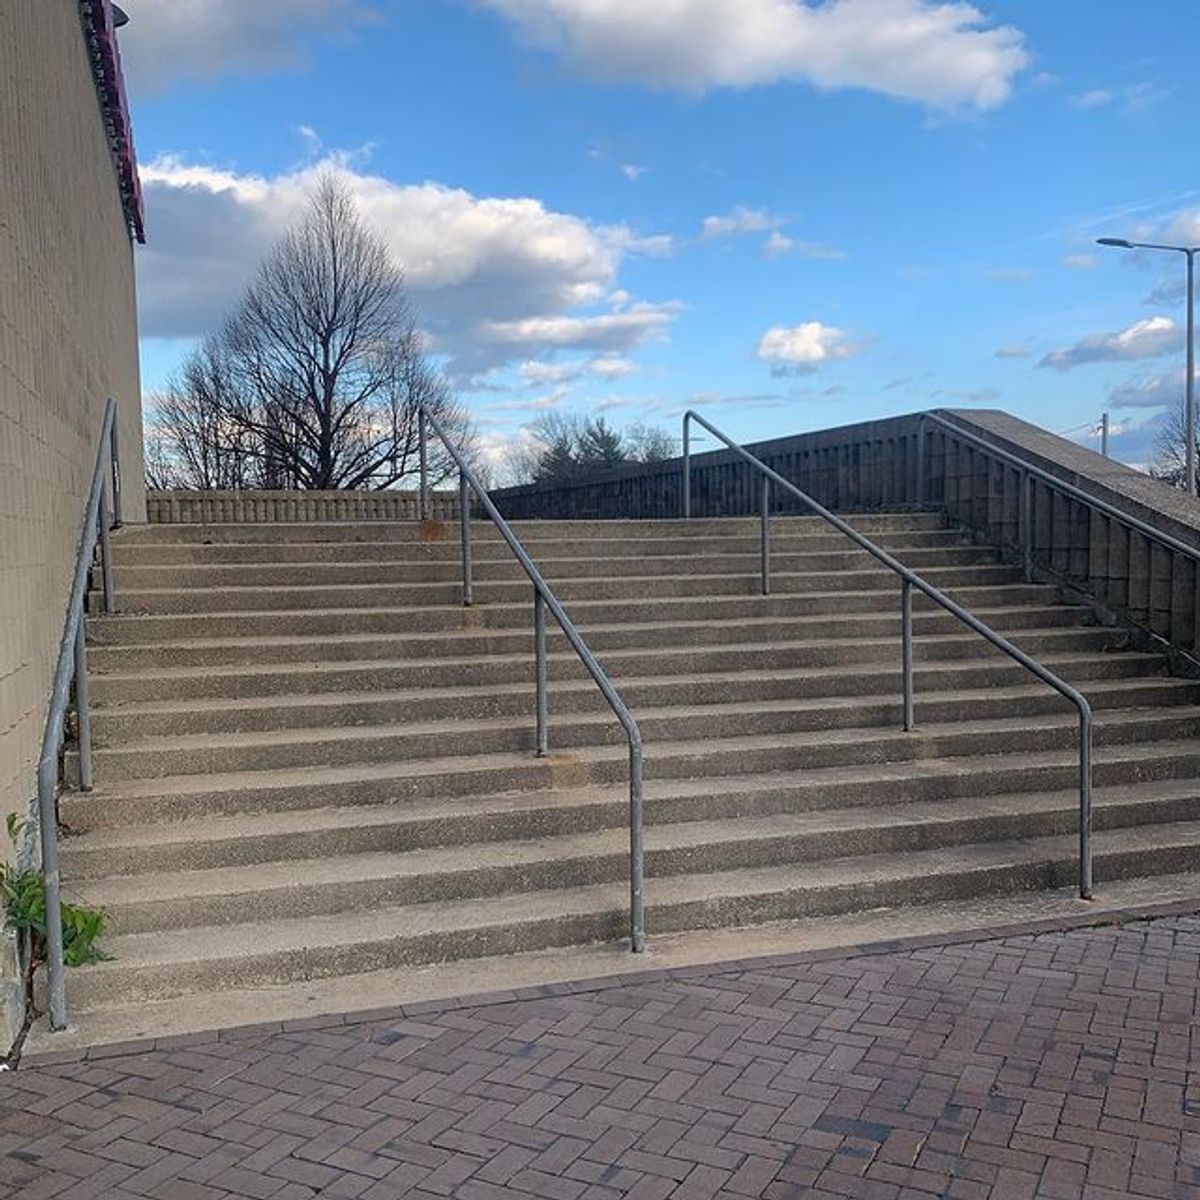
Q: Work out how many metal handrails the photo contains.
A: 4